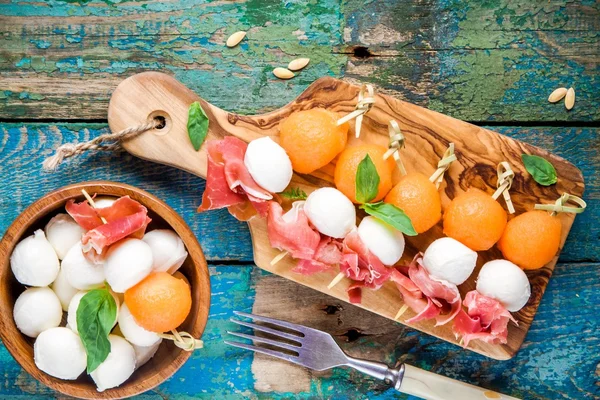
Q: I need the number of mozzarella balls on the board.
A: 5